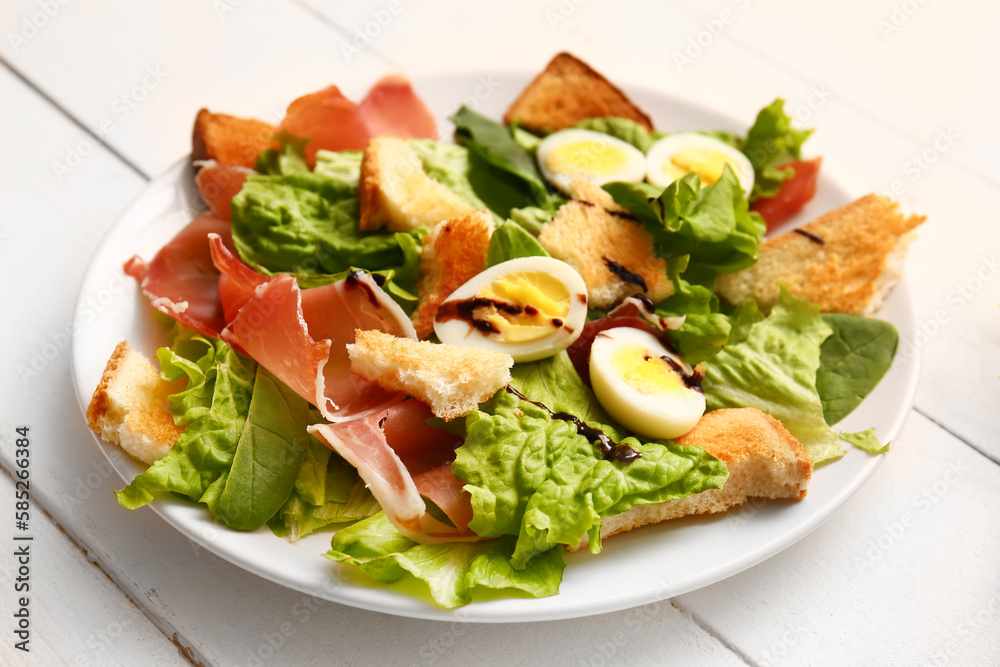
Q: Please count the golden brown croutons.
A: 9